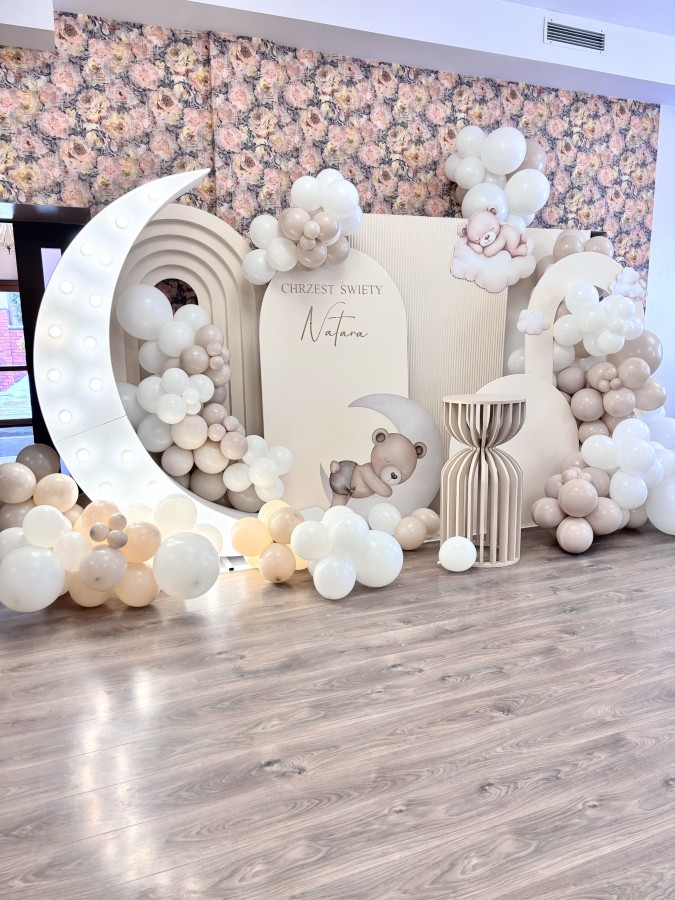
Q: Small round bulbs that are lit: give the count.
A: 15